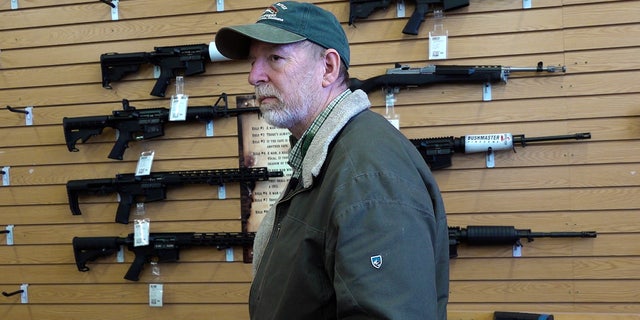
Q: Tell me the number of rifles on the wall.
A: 8